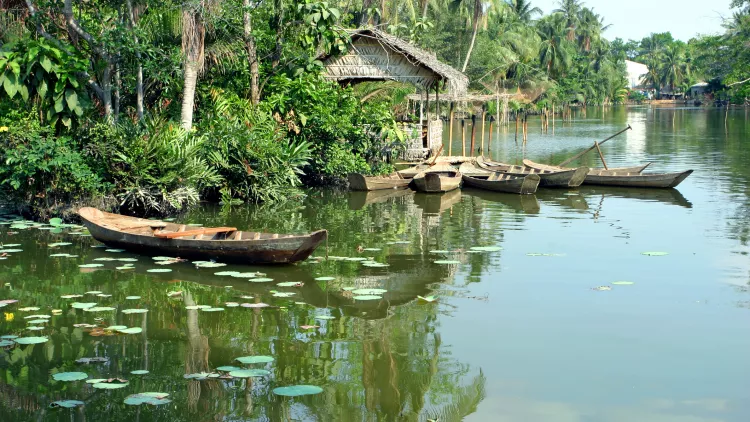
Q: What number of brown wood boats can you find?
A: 7